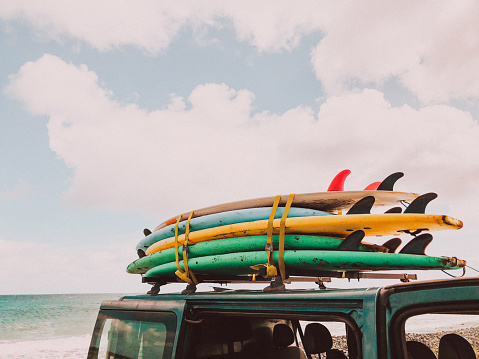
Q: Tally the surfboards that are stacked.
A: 5